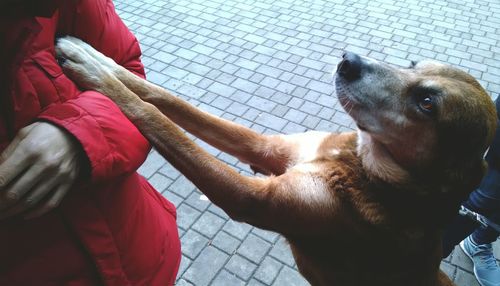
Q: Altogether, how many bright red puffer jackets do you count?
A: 1